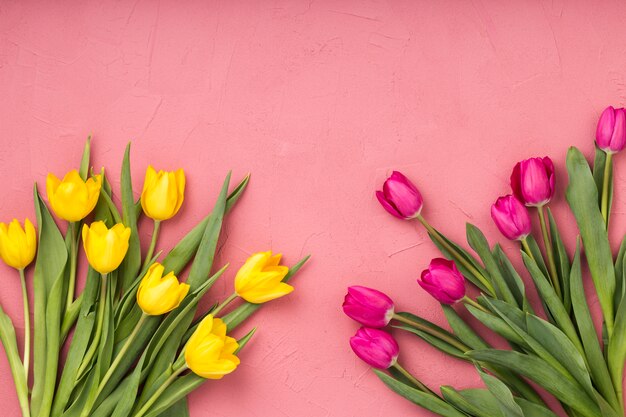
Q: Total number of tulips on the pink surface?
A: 14